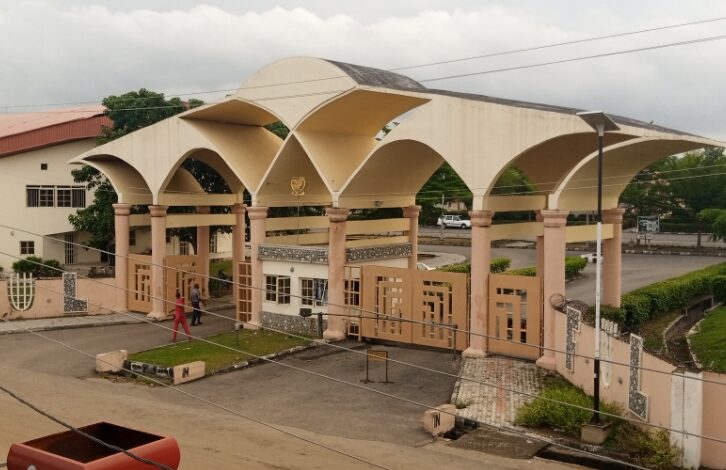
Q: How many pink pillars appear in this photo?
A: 11